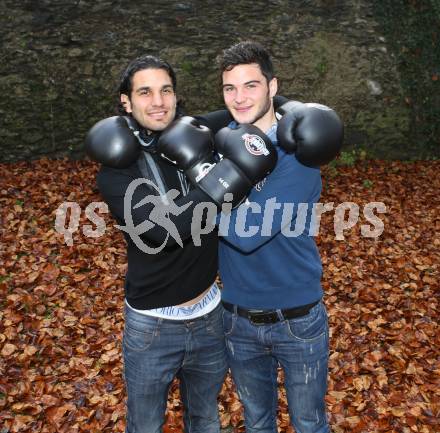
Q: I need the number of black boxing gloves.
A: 4